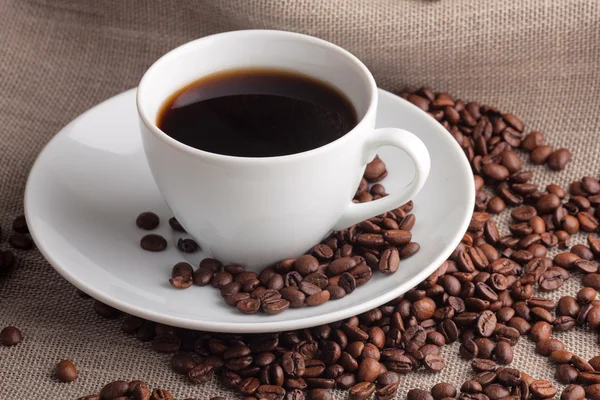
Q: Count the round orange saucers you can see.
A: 0